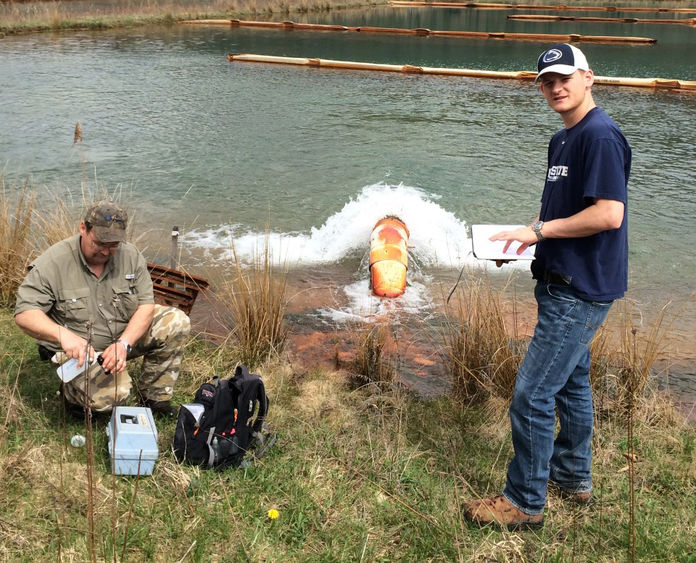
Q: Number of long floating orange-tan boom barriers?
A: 4